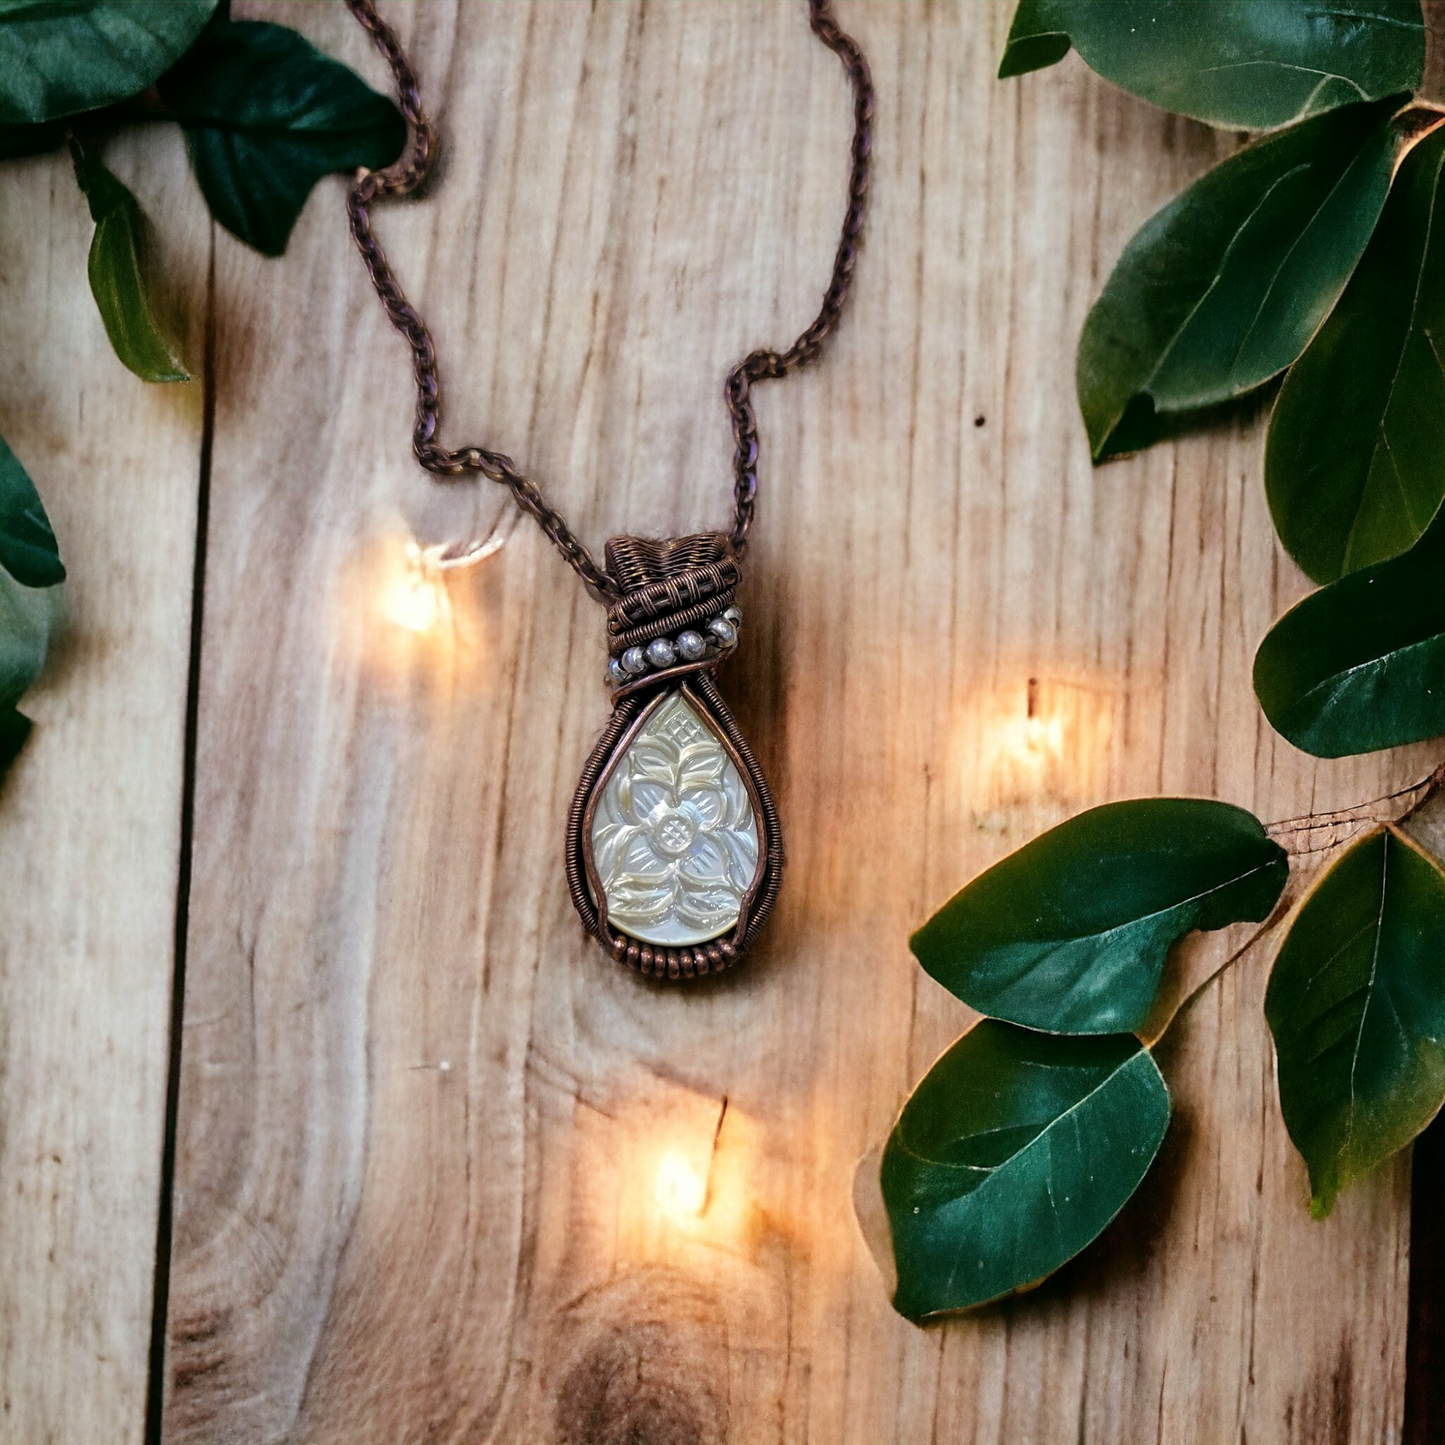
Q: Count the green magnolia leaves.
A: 12